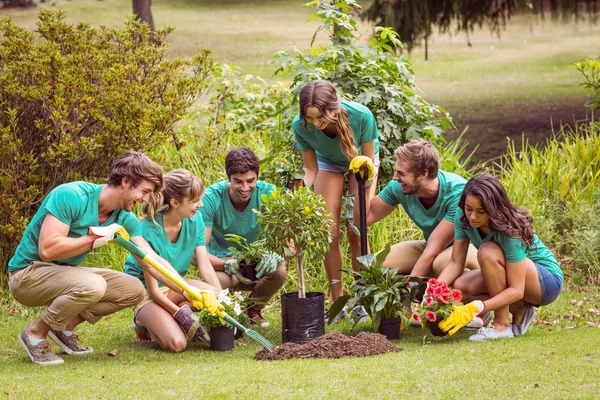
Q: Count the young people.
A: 6